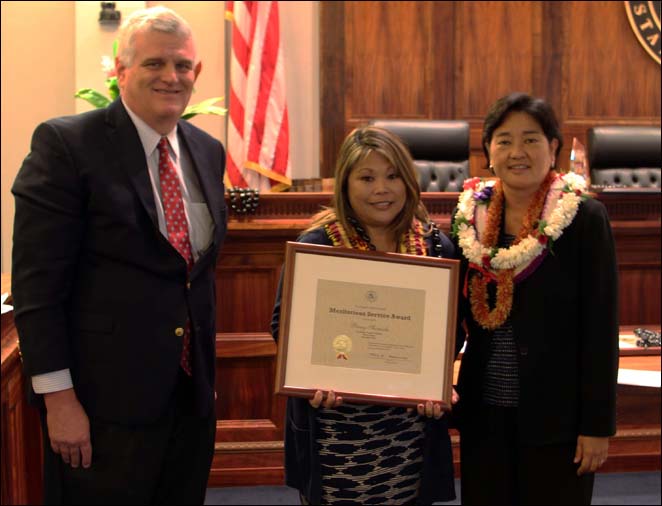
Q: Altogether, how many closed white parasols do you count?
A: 0